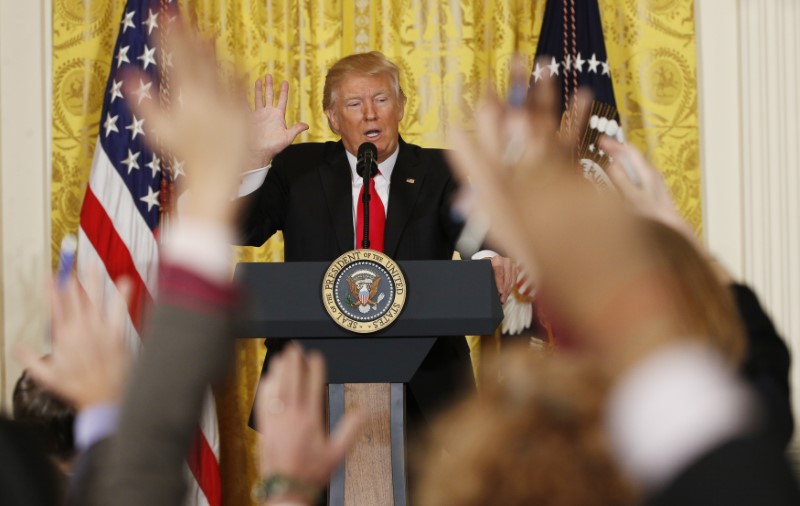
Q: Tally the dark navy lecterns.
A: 1